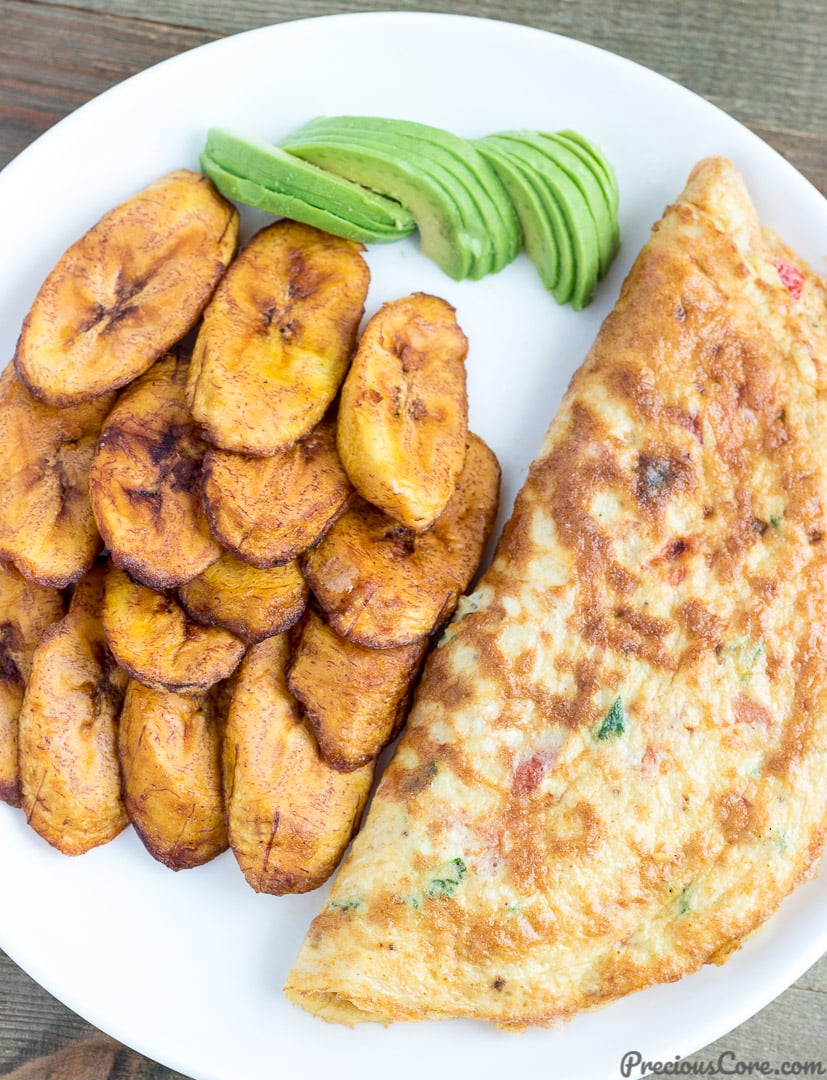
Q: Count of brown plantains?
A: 14